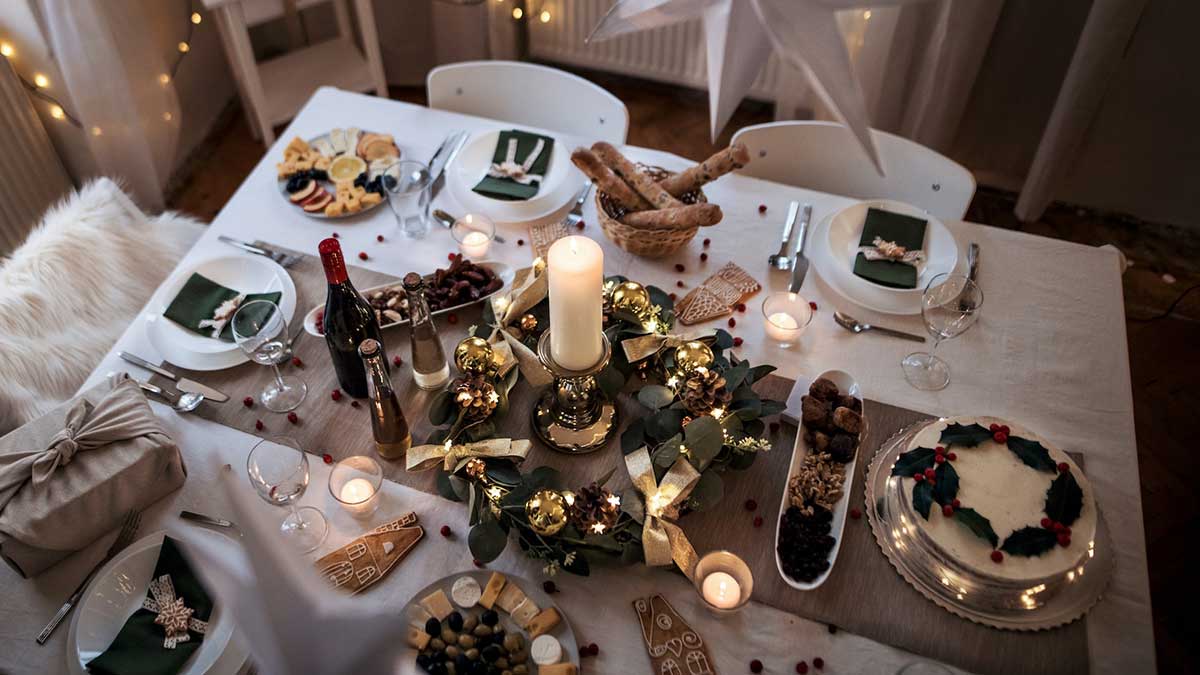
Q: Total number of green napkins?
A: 4